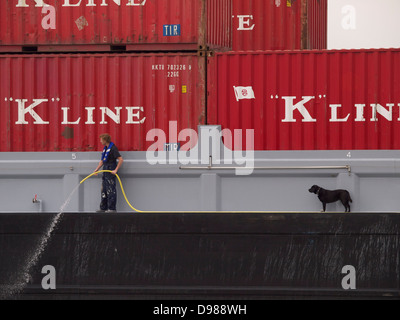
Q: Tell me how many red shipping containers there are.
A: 4